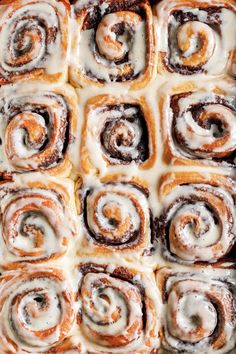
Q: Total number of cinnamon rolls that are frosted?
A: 12